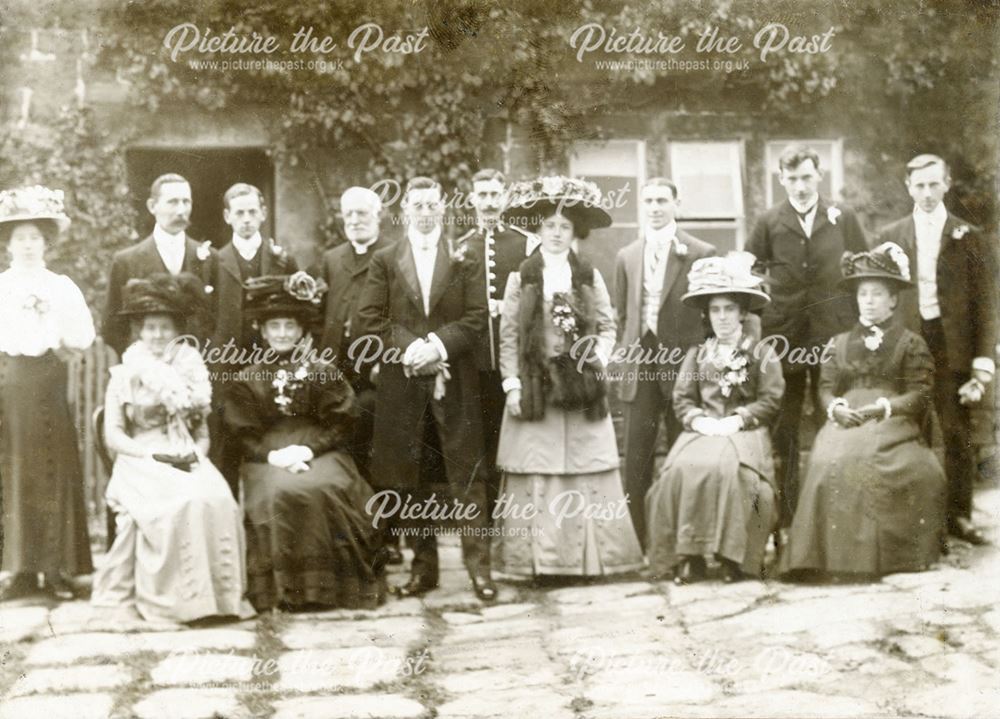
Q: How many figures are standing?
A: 10